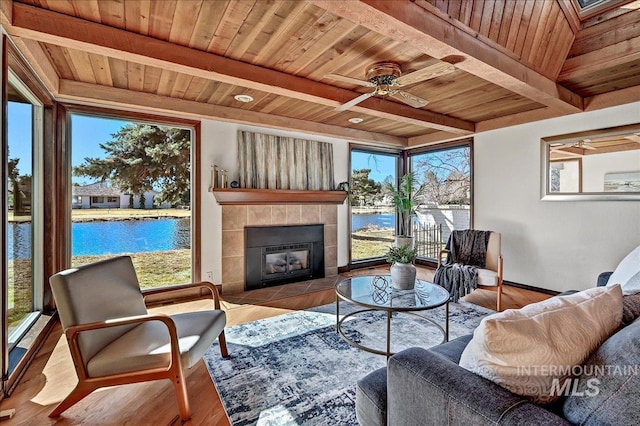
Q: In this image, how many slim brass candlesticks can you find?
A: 2